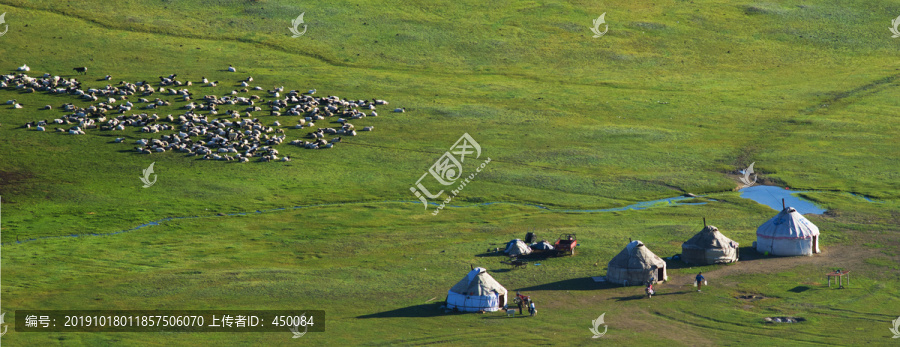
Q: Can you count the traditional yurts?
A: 4